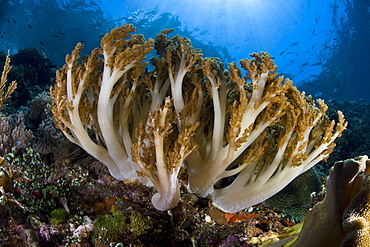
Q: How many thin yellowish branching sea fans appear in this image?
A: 1